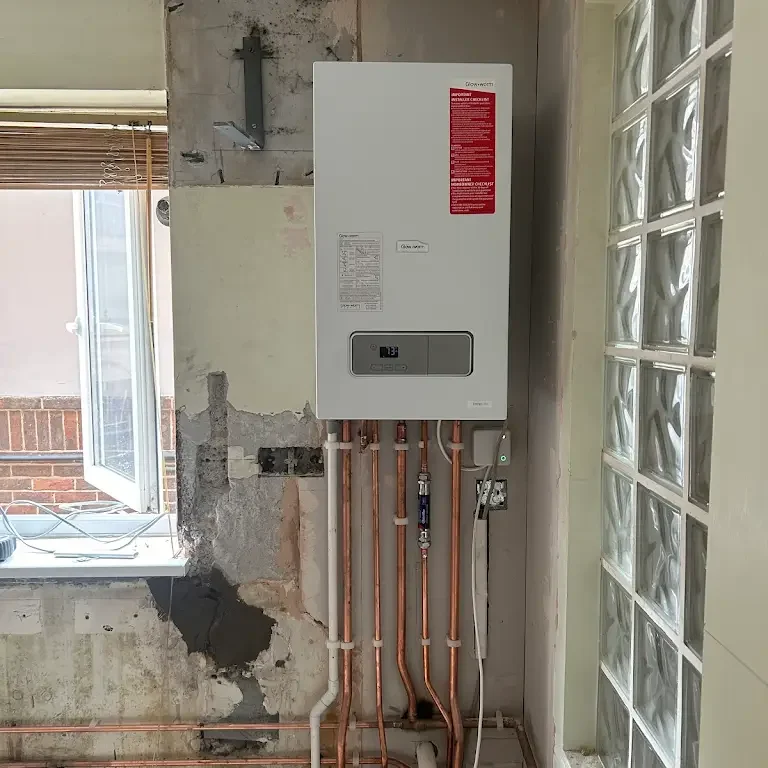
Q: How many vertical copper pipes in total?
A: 5